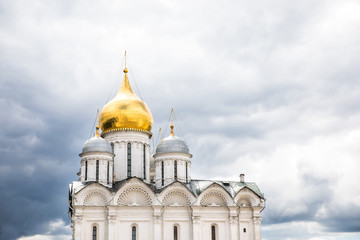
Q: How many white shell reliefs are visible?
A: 5